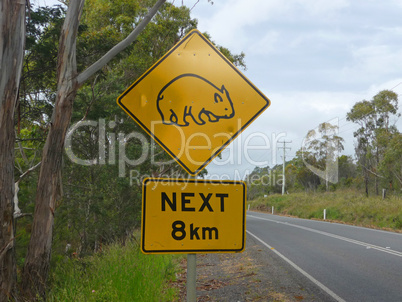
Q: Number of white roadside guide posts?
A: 3